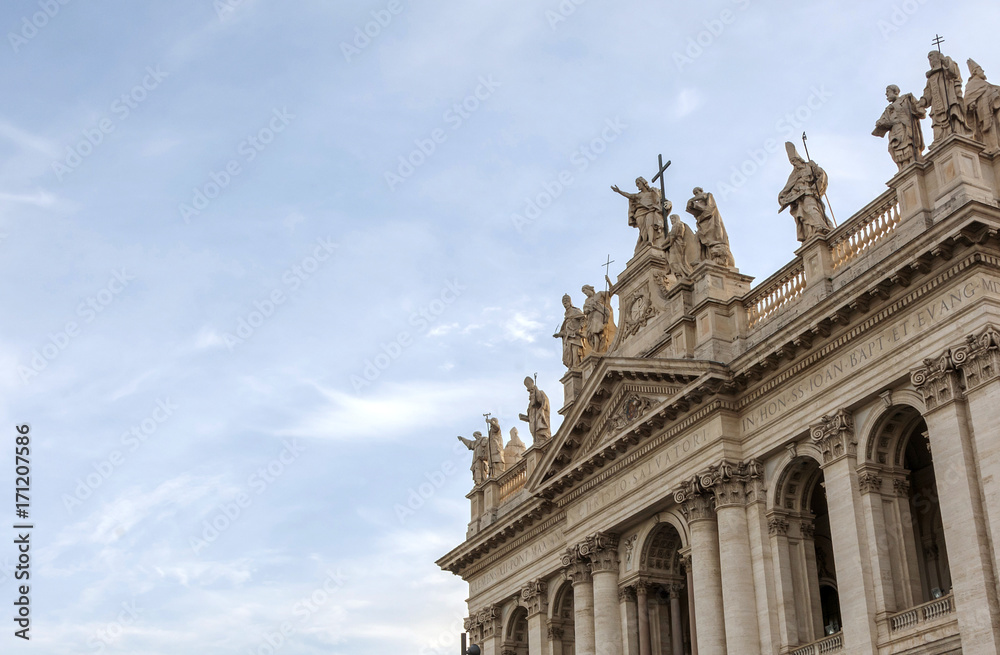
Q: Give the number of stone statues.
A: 13